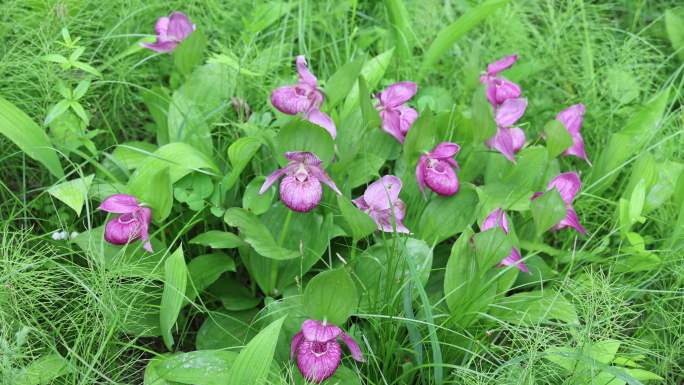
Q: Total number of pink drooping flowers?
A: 13